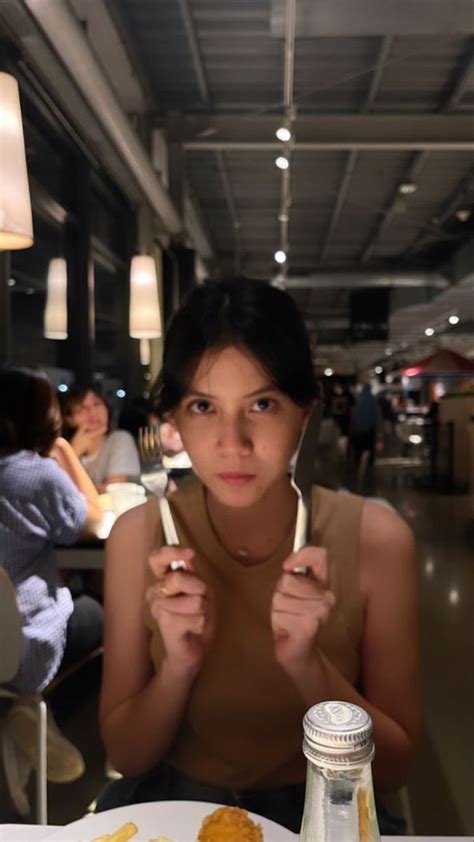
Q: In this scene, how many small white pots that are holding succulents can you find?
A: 0